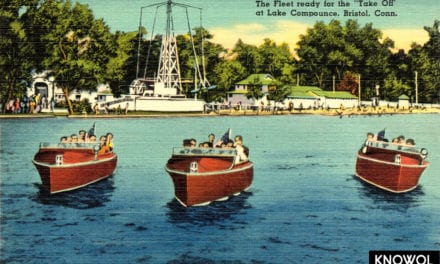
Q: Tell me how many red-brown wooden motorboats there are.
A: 3